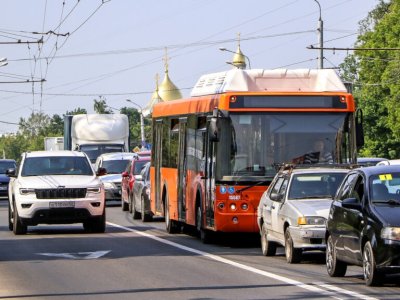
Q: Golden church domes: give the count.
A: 3